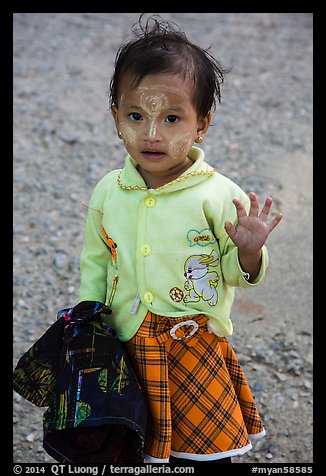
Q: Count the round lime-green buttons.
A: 3